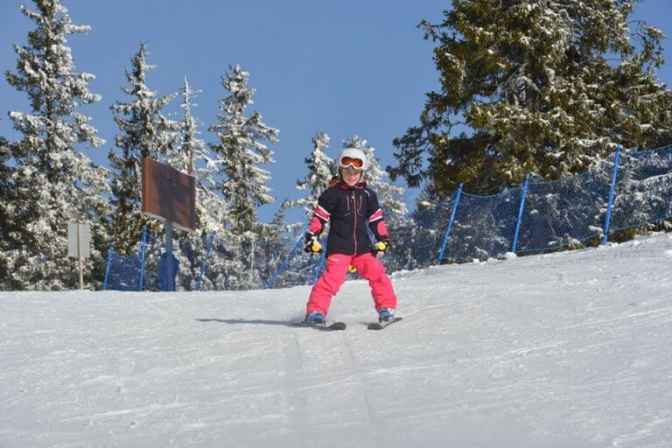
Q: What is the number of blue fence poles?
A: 8